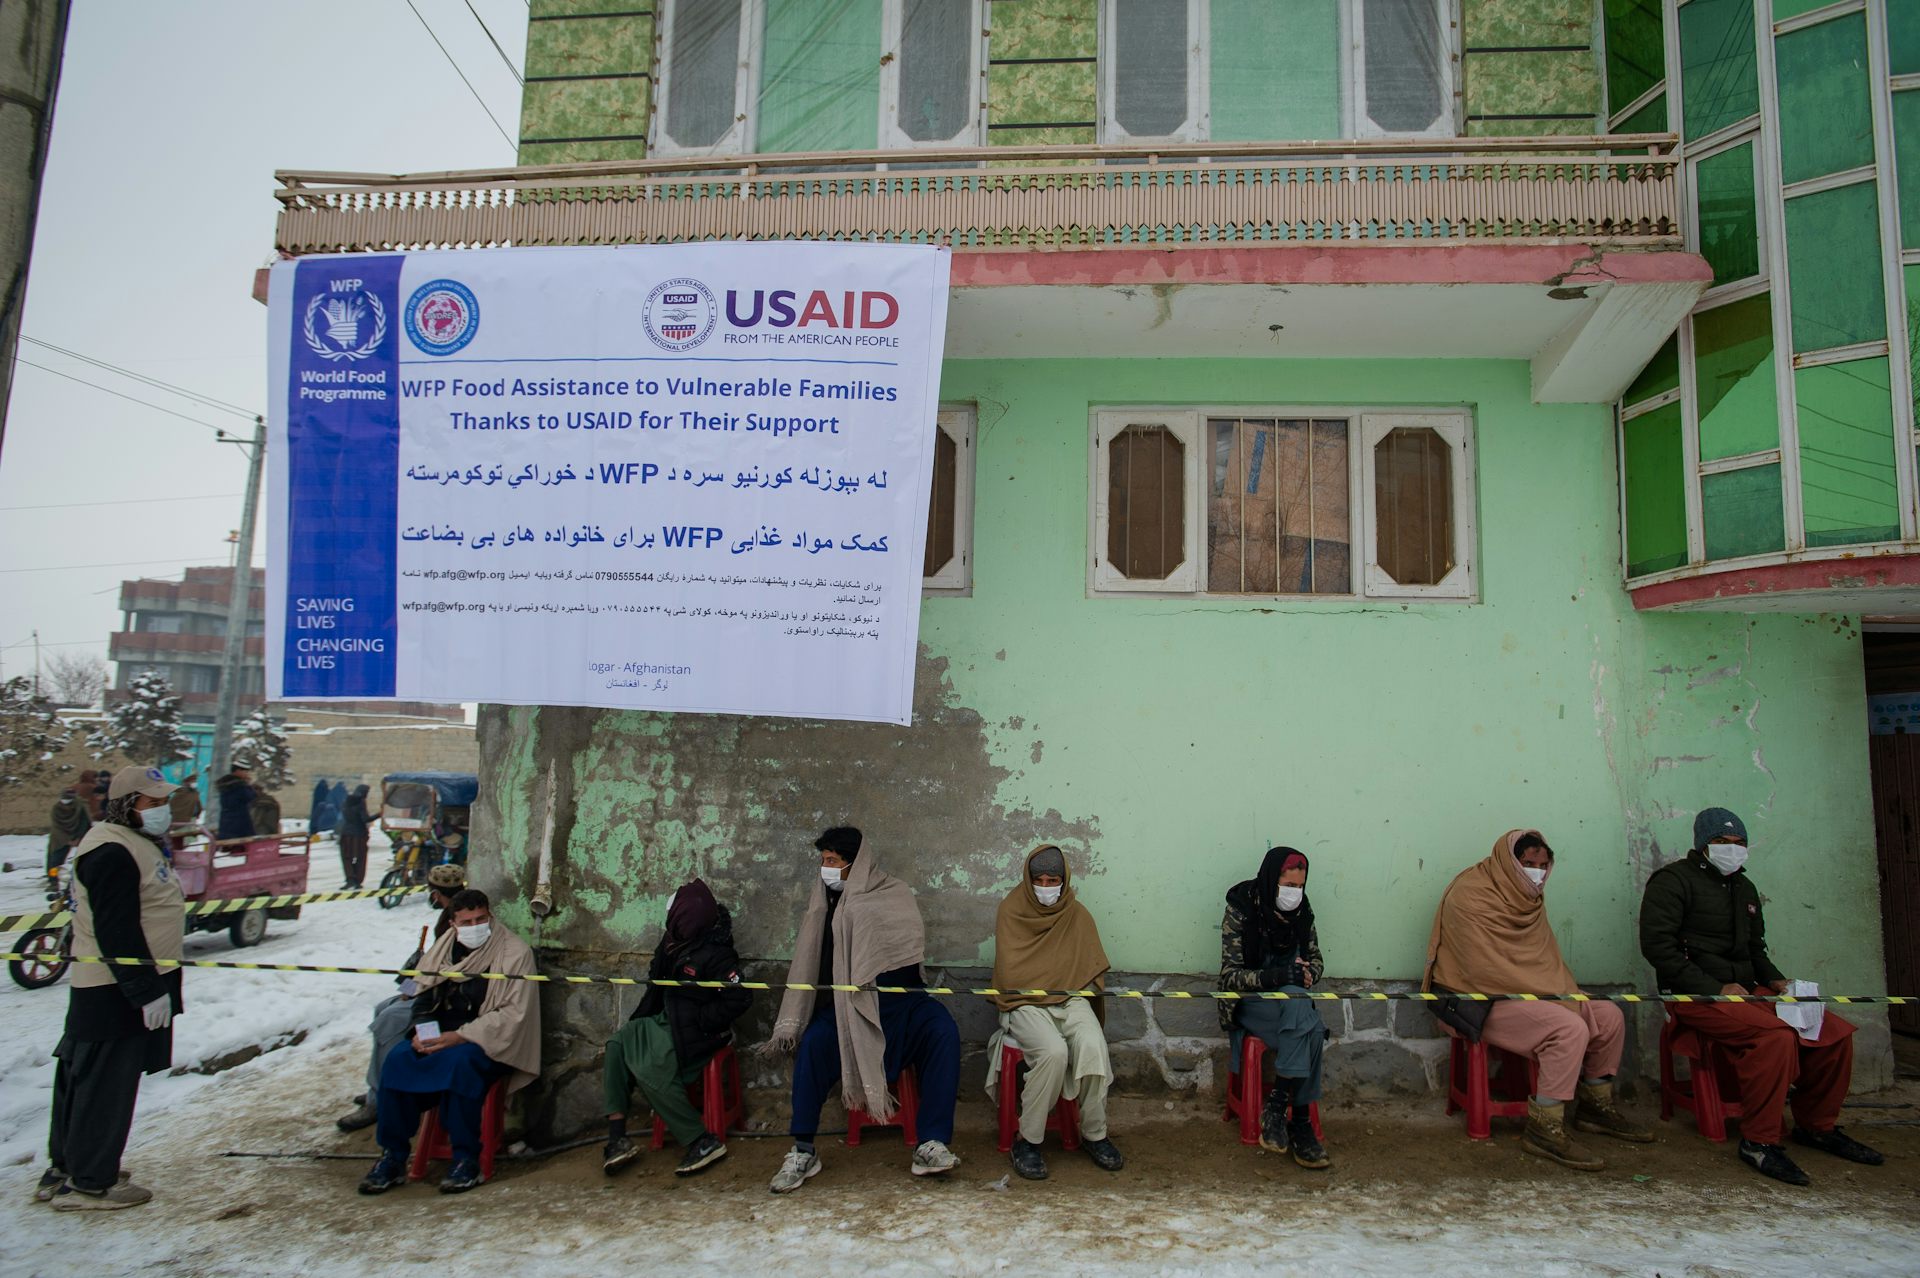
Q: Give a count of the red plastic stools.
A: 7